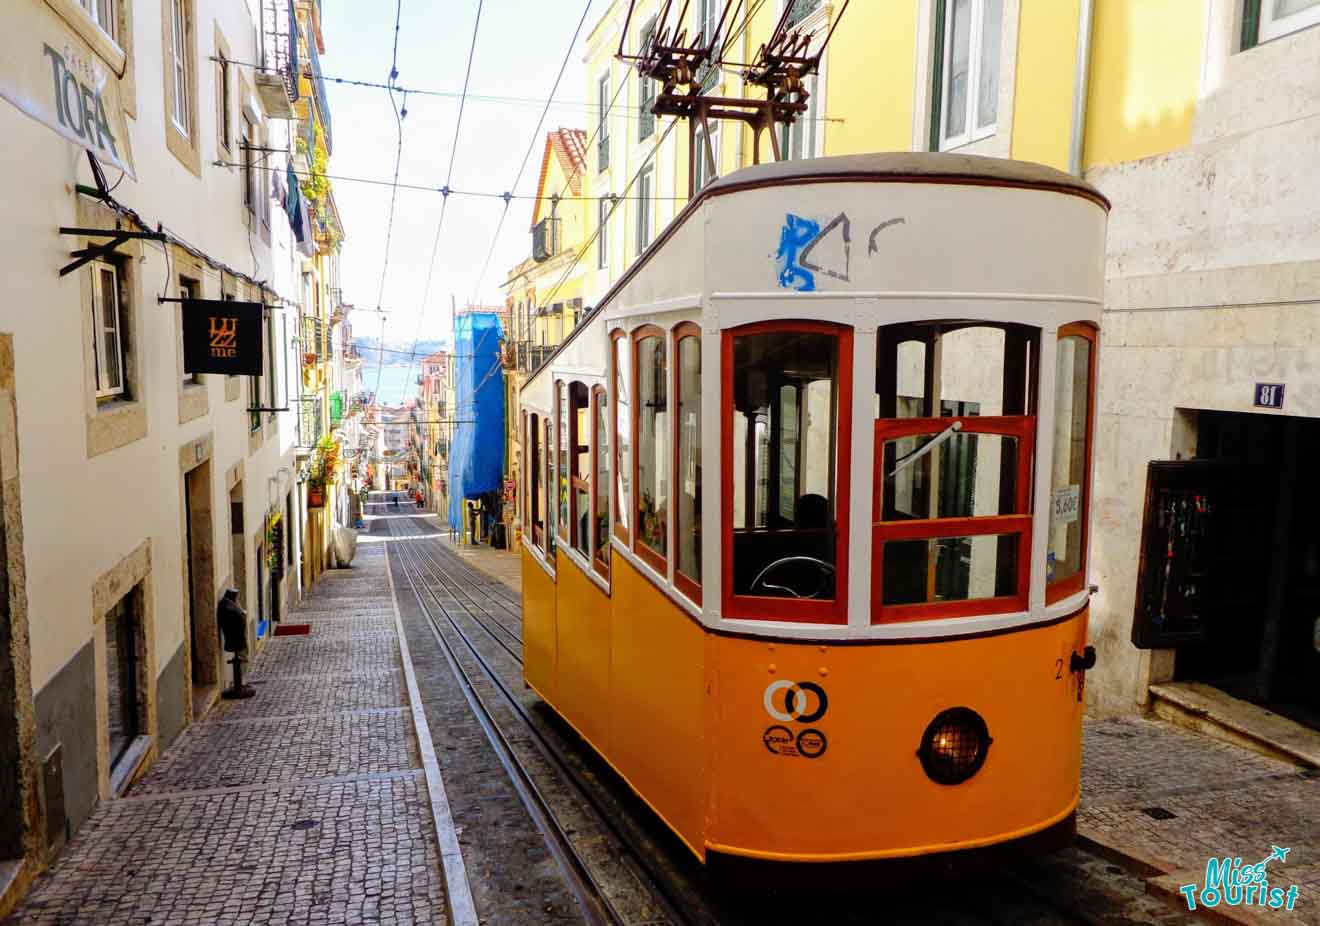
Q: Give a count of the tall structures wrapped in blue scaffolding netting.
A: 1